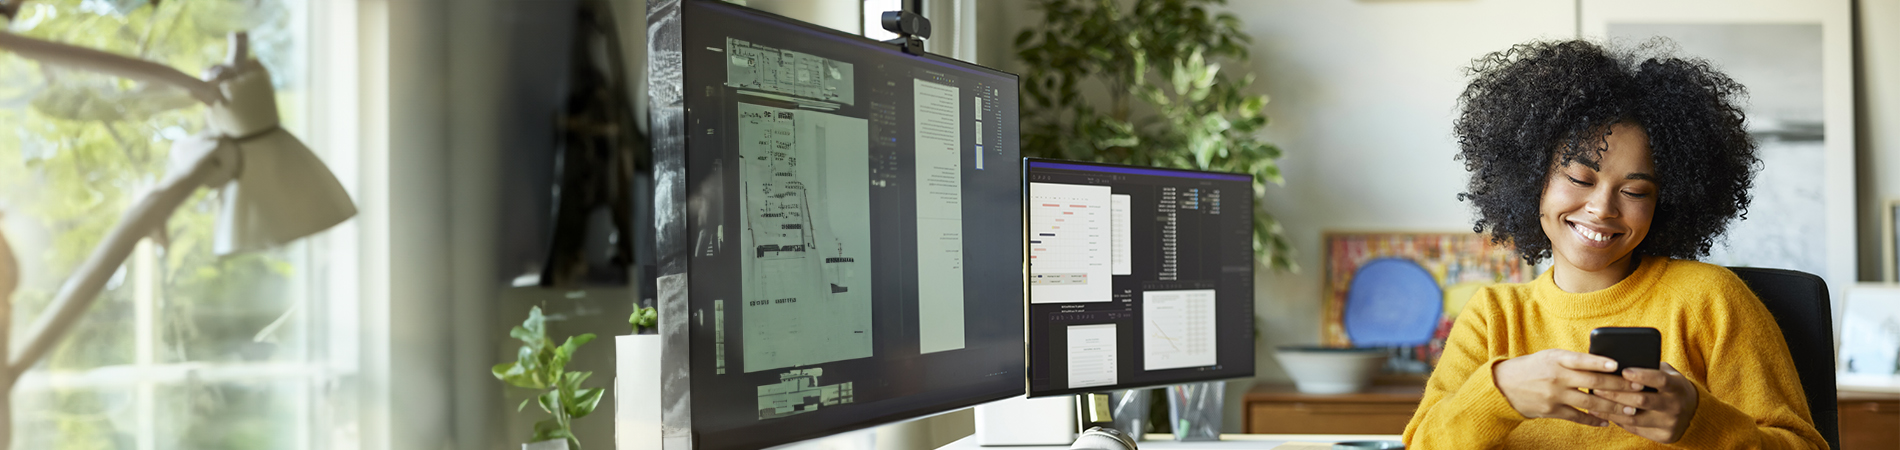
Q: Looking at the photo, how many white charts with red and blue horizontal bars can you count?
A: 1